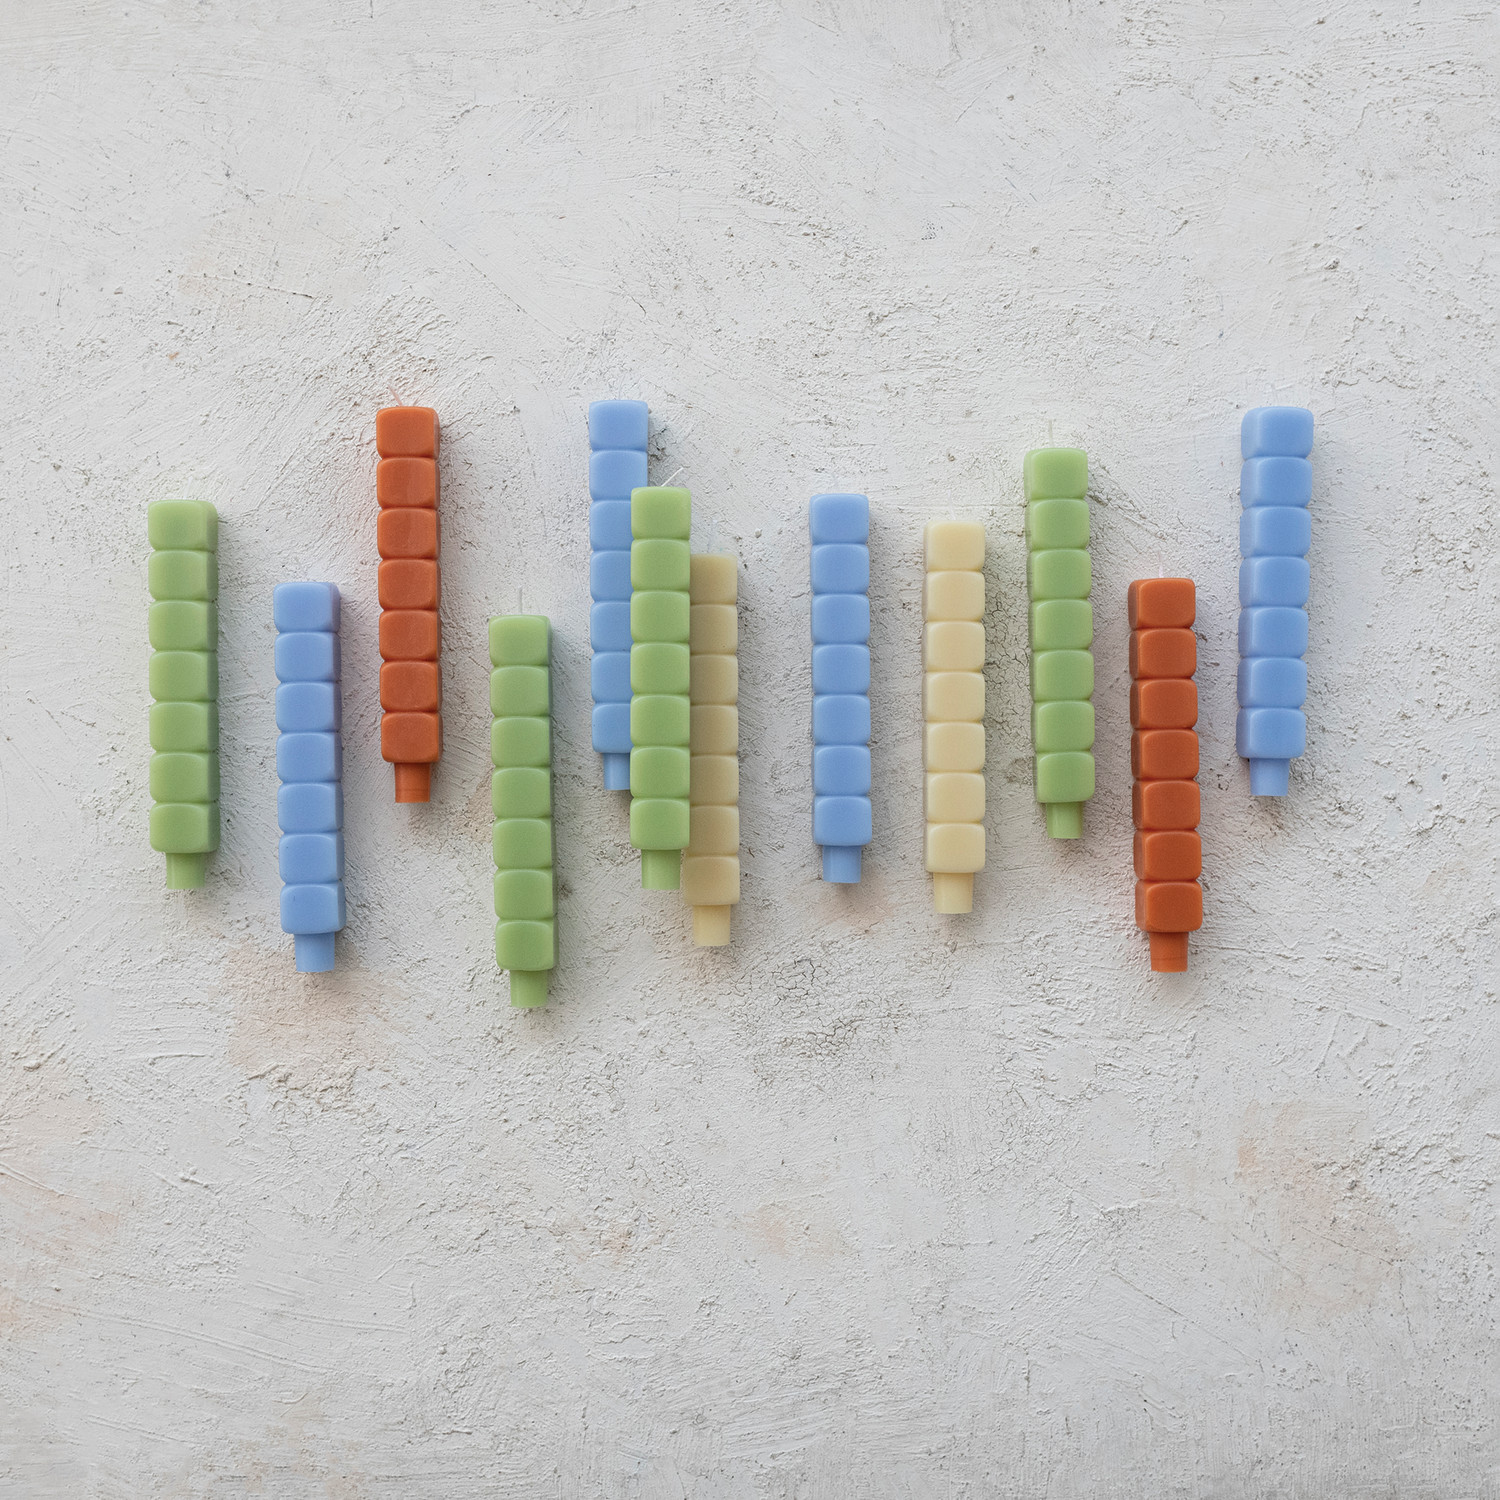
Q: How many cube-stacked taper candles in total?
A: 12